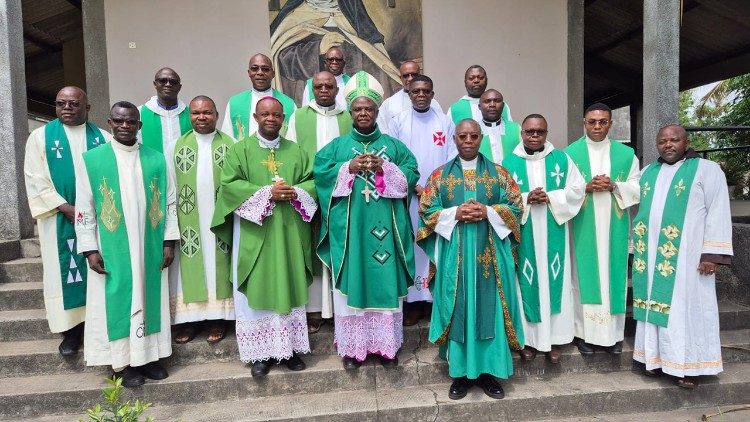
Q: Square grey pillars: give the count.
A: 4